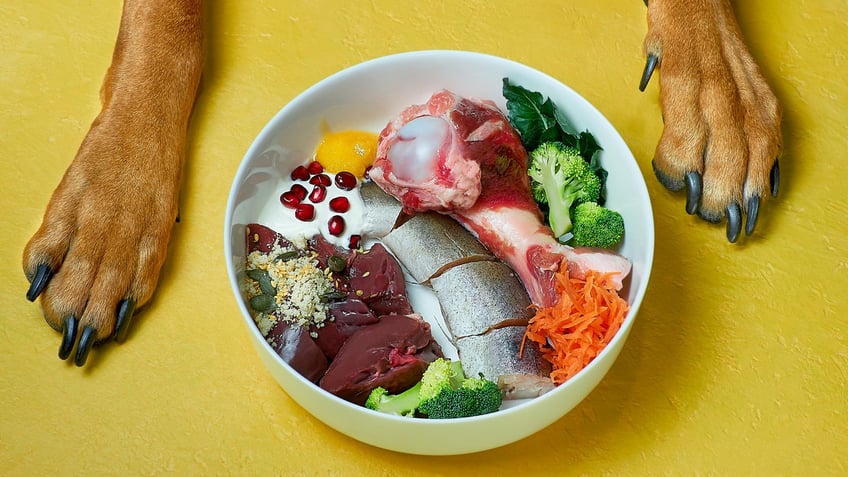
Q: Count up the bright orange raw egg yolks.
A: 1